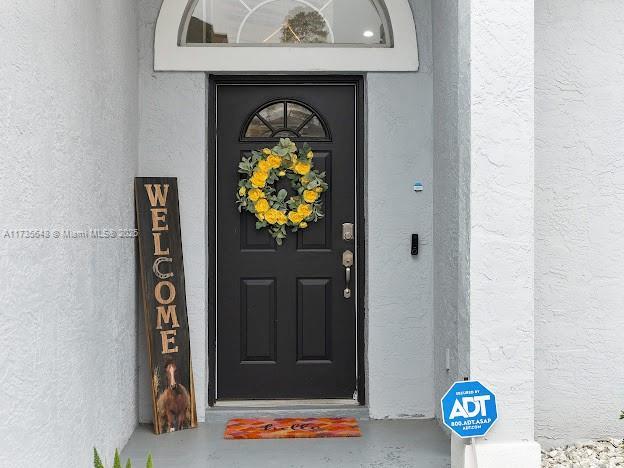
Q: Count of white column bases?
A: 1